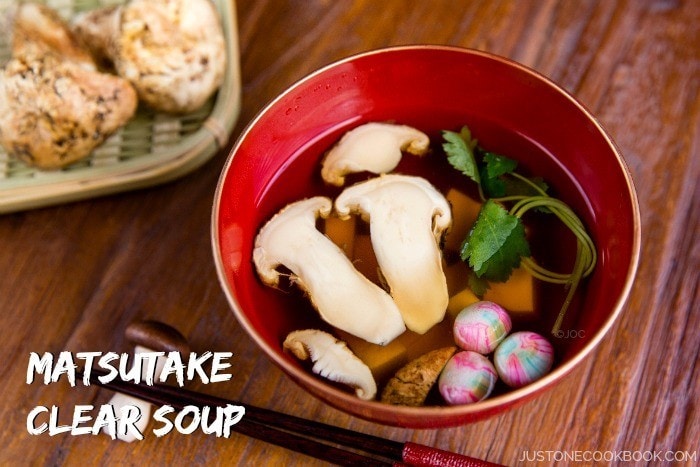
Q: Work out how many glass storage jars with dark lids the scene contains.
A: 0